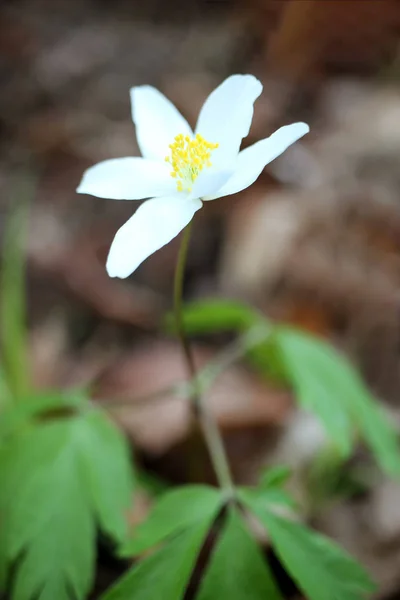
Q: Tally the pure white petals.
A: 5